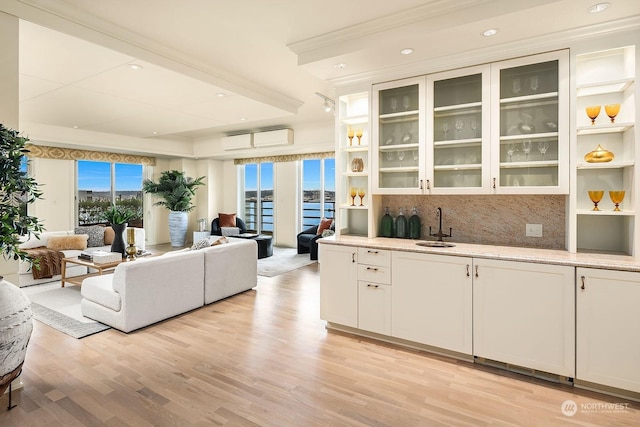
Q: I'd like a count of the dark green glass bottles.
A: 3